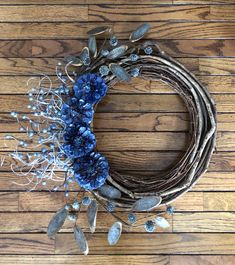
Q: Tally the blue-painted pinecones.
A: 4